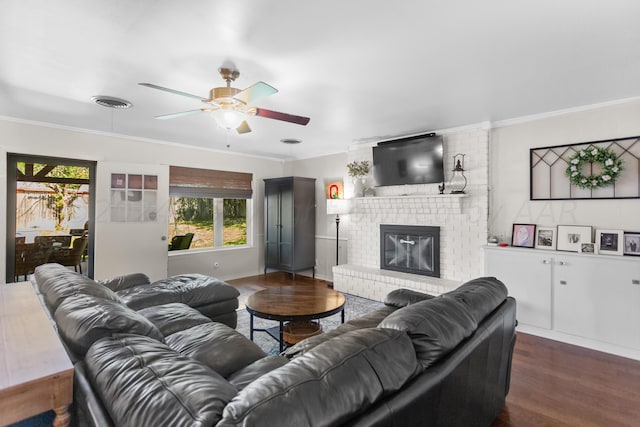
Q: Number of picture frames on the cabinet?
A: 6